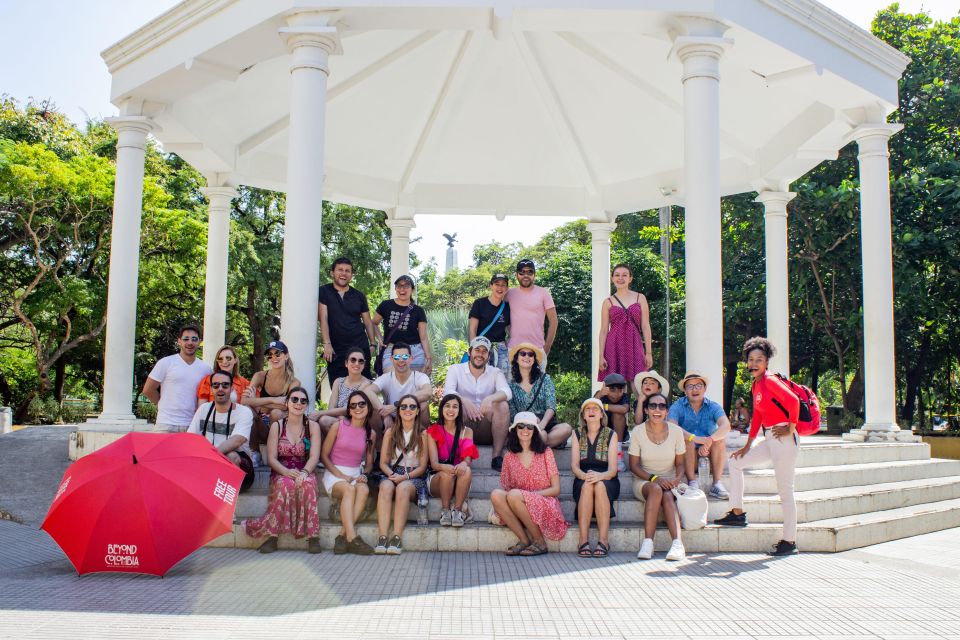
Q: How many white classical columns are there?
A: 8